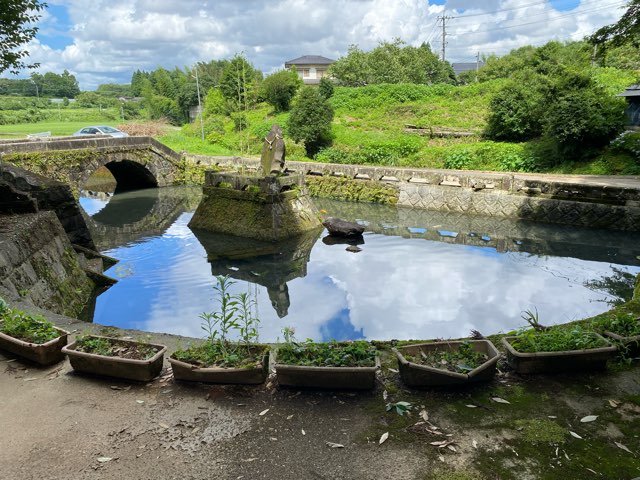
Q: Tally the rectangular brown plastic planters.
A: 7